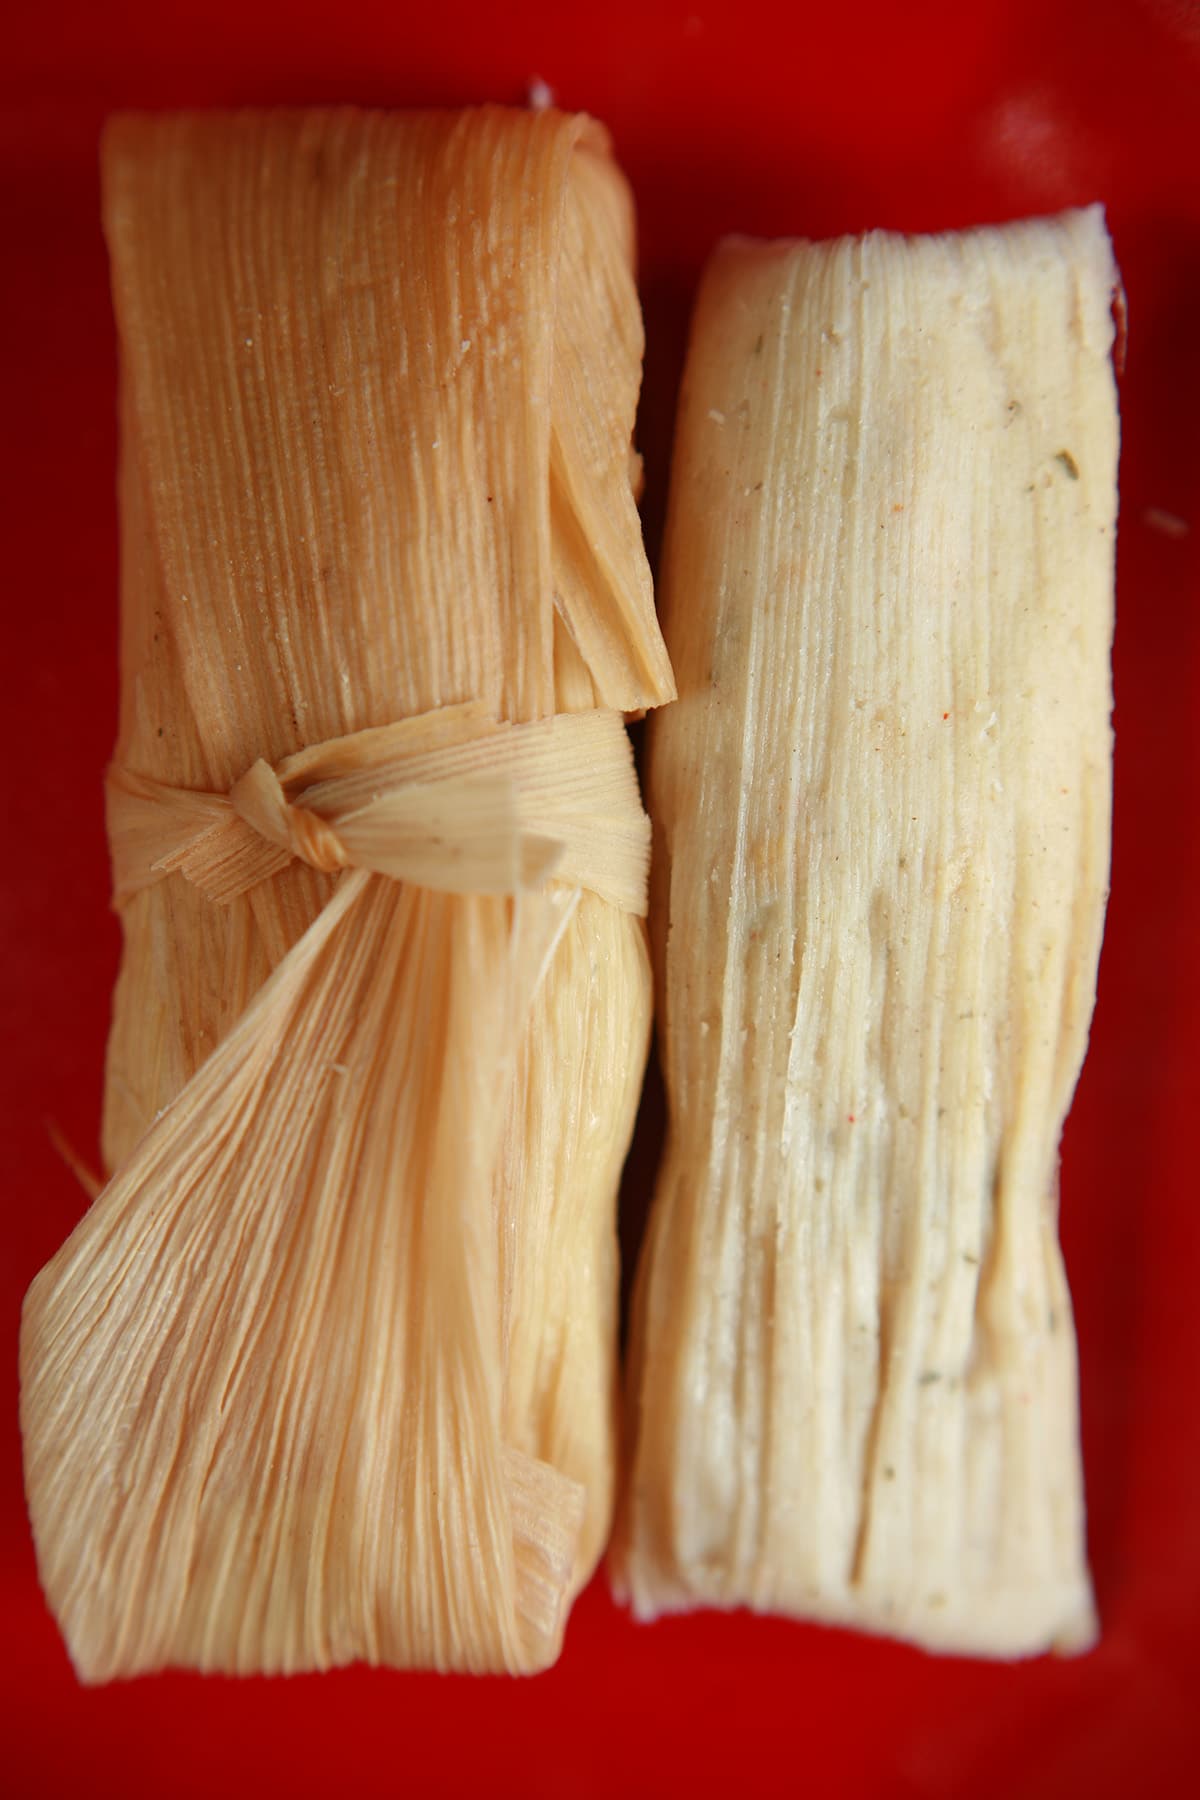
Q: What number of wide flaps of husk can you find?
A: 2